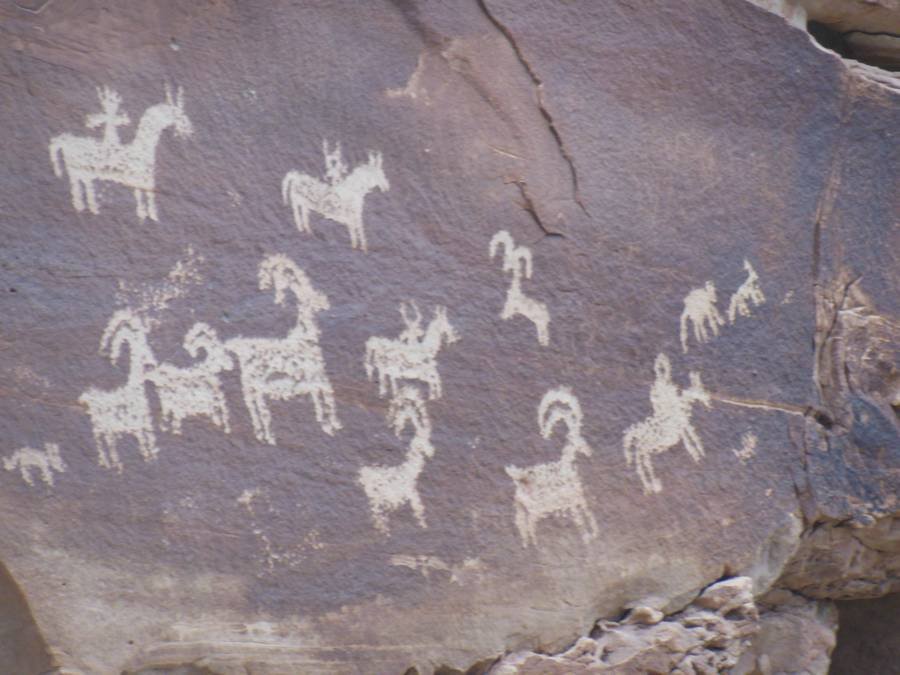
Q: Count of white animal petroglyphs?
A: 13